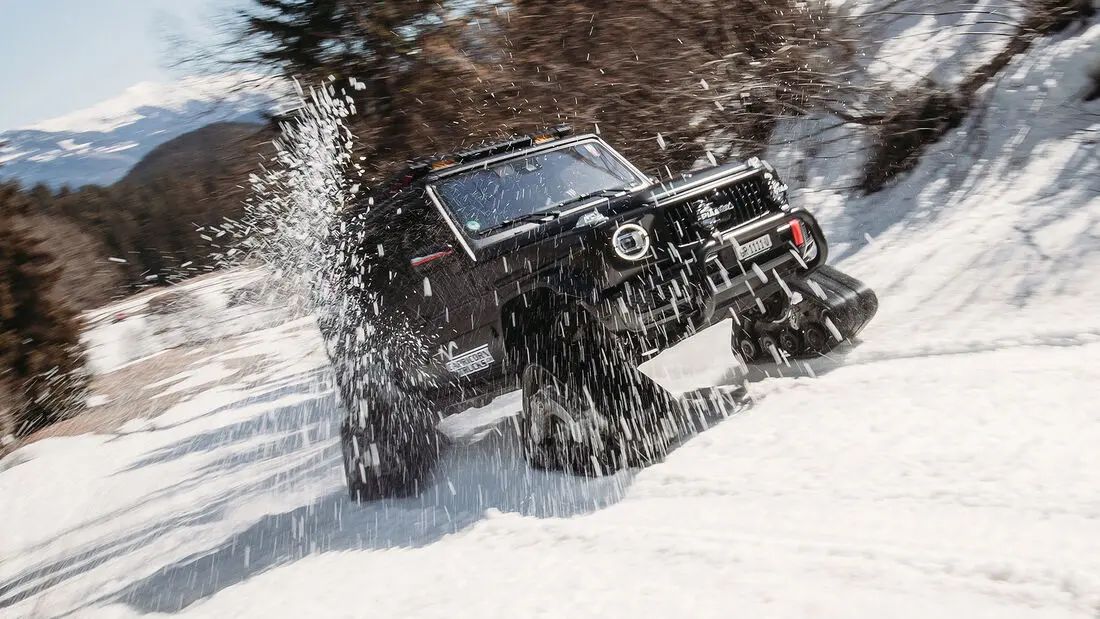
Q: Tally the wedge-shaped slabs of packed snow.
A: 1